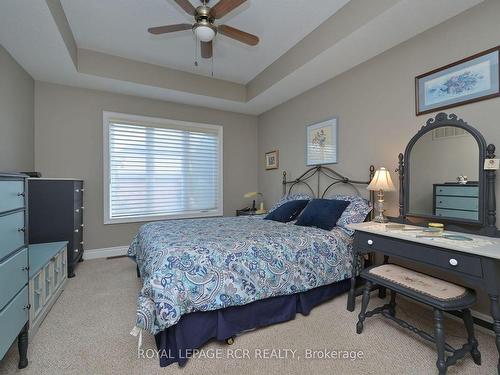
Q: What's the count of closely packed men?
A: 0